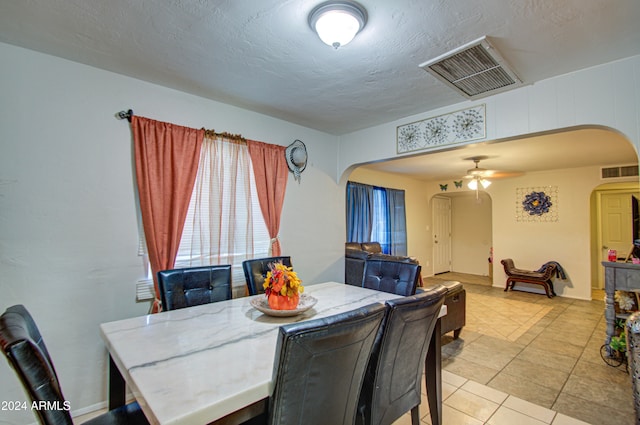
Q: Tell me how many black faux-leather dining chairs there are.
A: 6